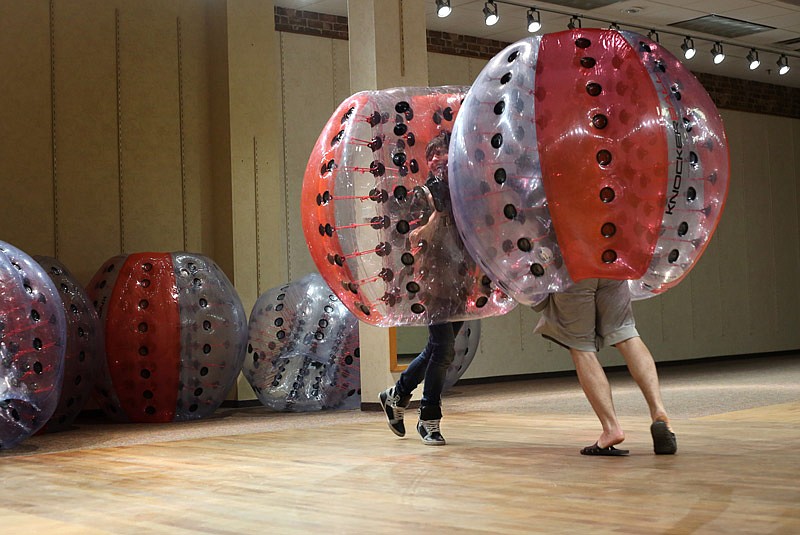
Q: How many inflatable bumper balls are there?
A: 7